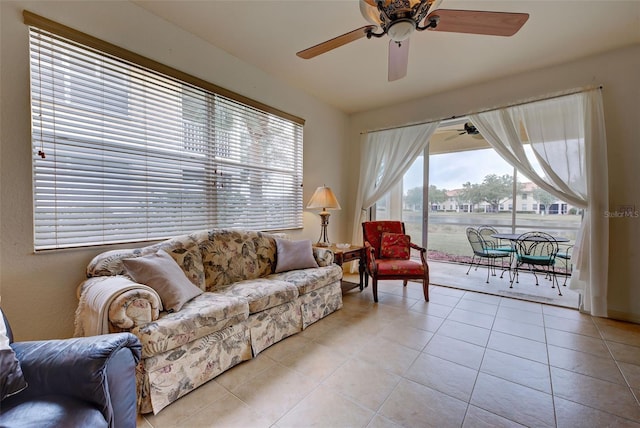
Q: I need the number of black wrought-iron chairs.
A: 4